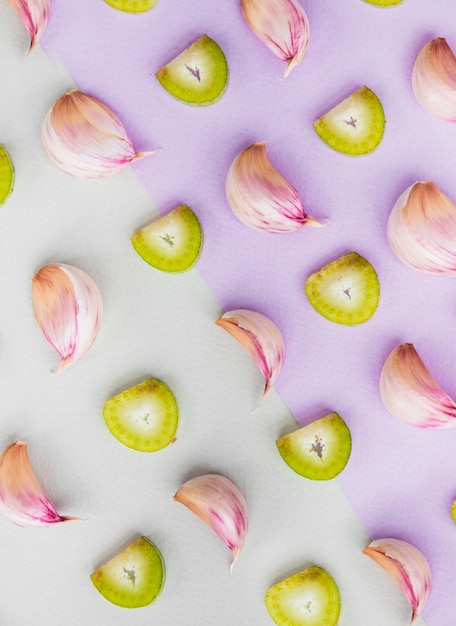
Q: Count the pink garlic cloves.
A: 12